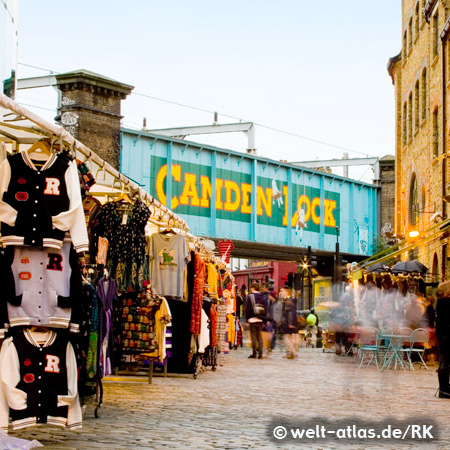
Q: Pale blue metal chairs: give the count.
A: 4